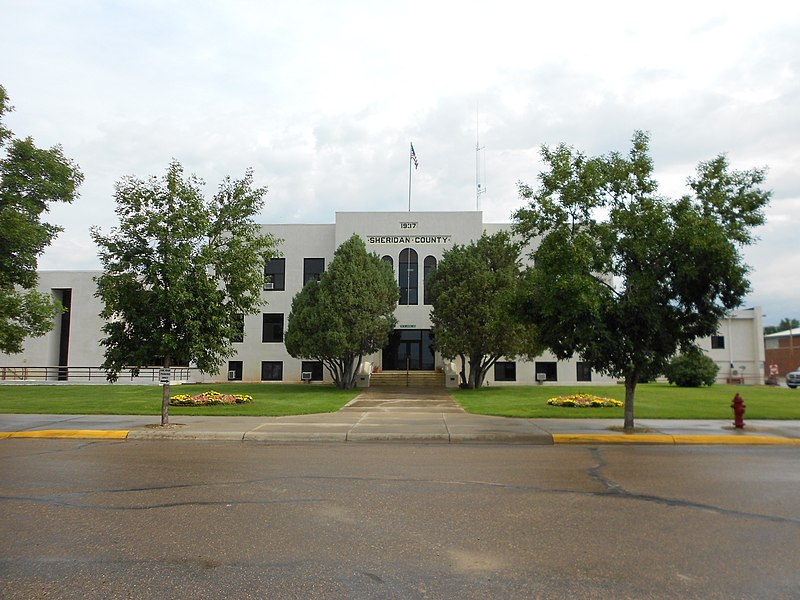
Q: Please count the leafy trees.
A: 5